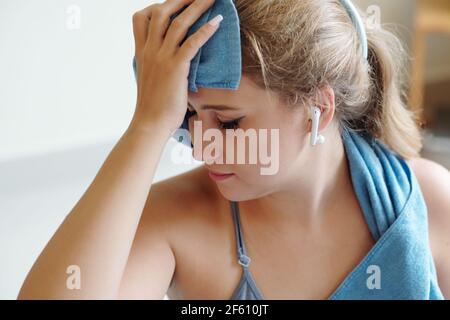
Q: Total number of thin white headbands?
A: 1